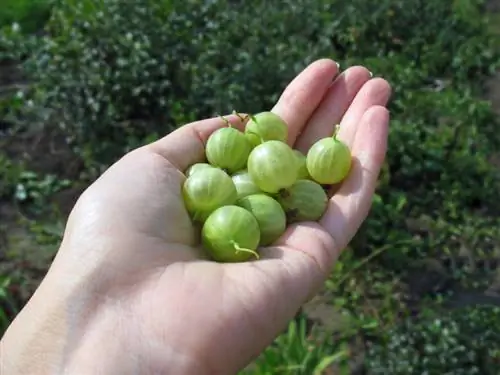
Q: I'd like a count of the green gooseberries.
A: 11